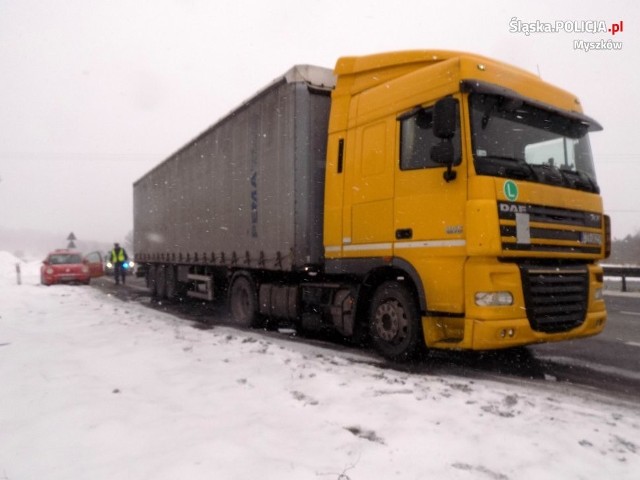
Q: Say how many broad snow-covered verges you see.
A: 1